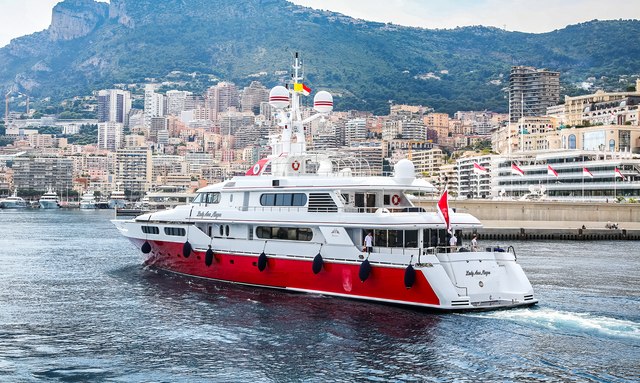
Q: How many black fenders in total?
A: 7